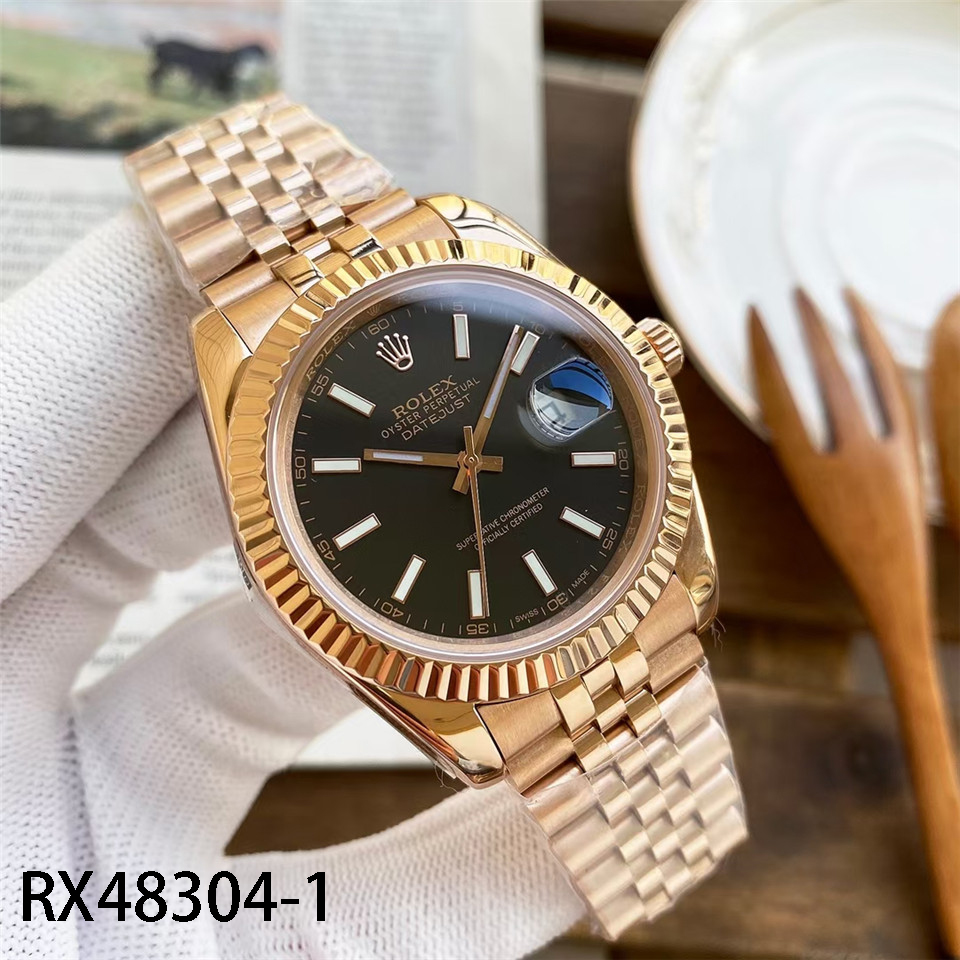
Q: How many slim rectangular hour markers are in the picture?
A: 10